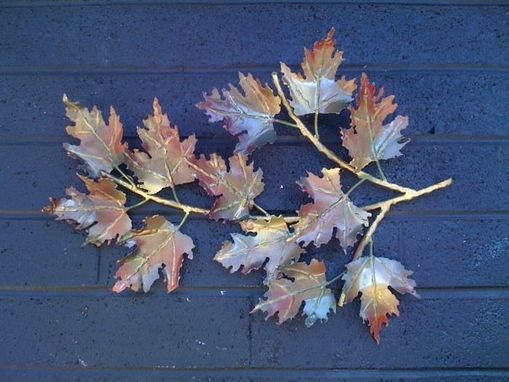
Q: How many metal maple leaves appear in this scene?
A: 12